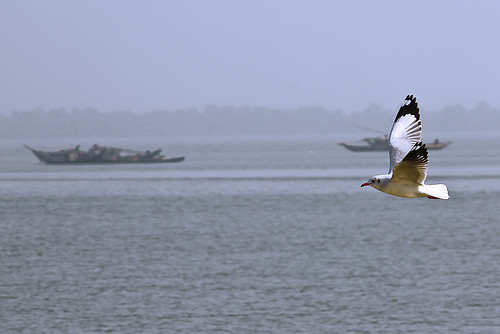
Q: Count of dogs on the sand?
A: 0